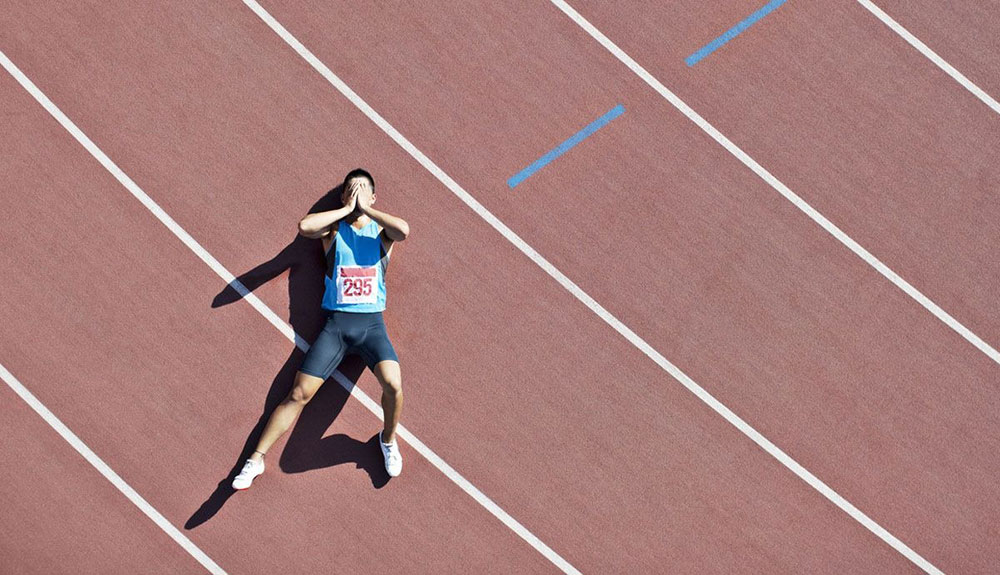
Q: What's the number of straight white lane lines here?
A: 5